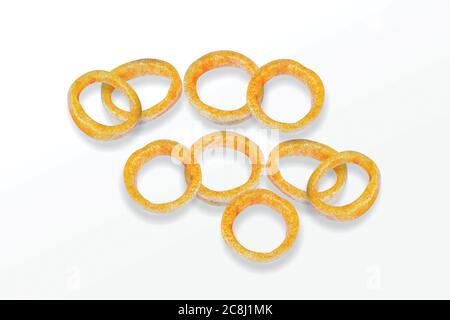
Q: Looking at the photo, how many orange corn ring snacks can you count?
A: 9